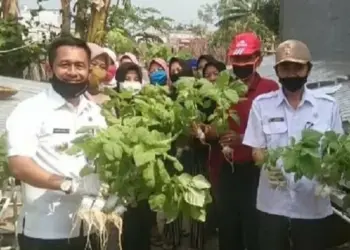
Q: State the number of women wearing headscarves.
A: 8